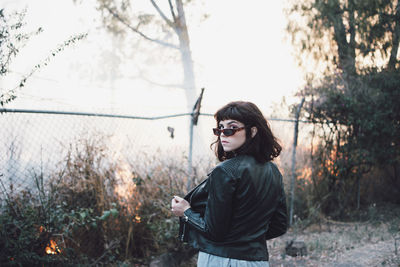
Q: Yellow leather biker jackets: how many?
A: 0